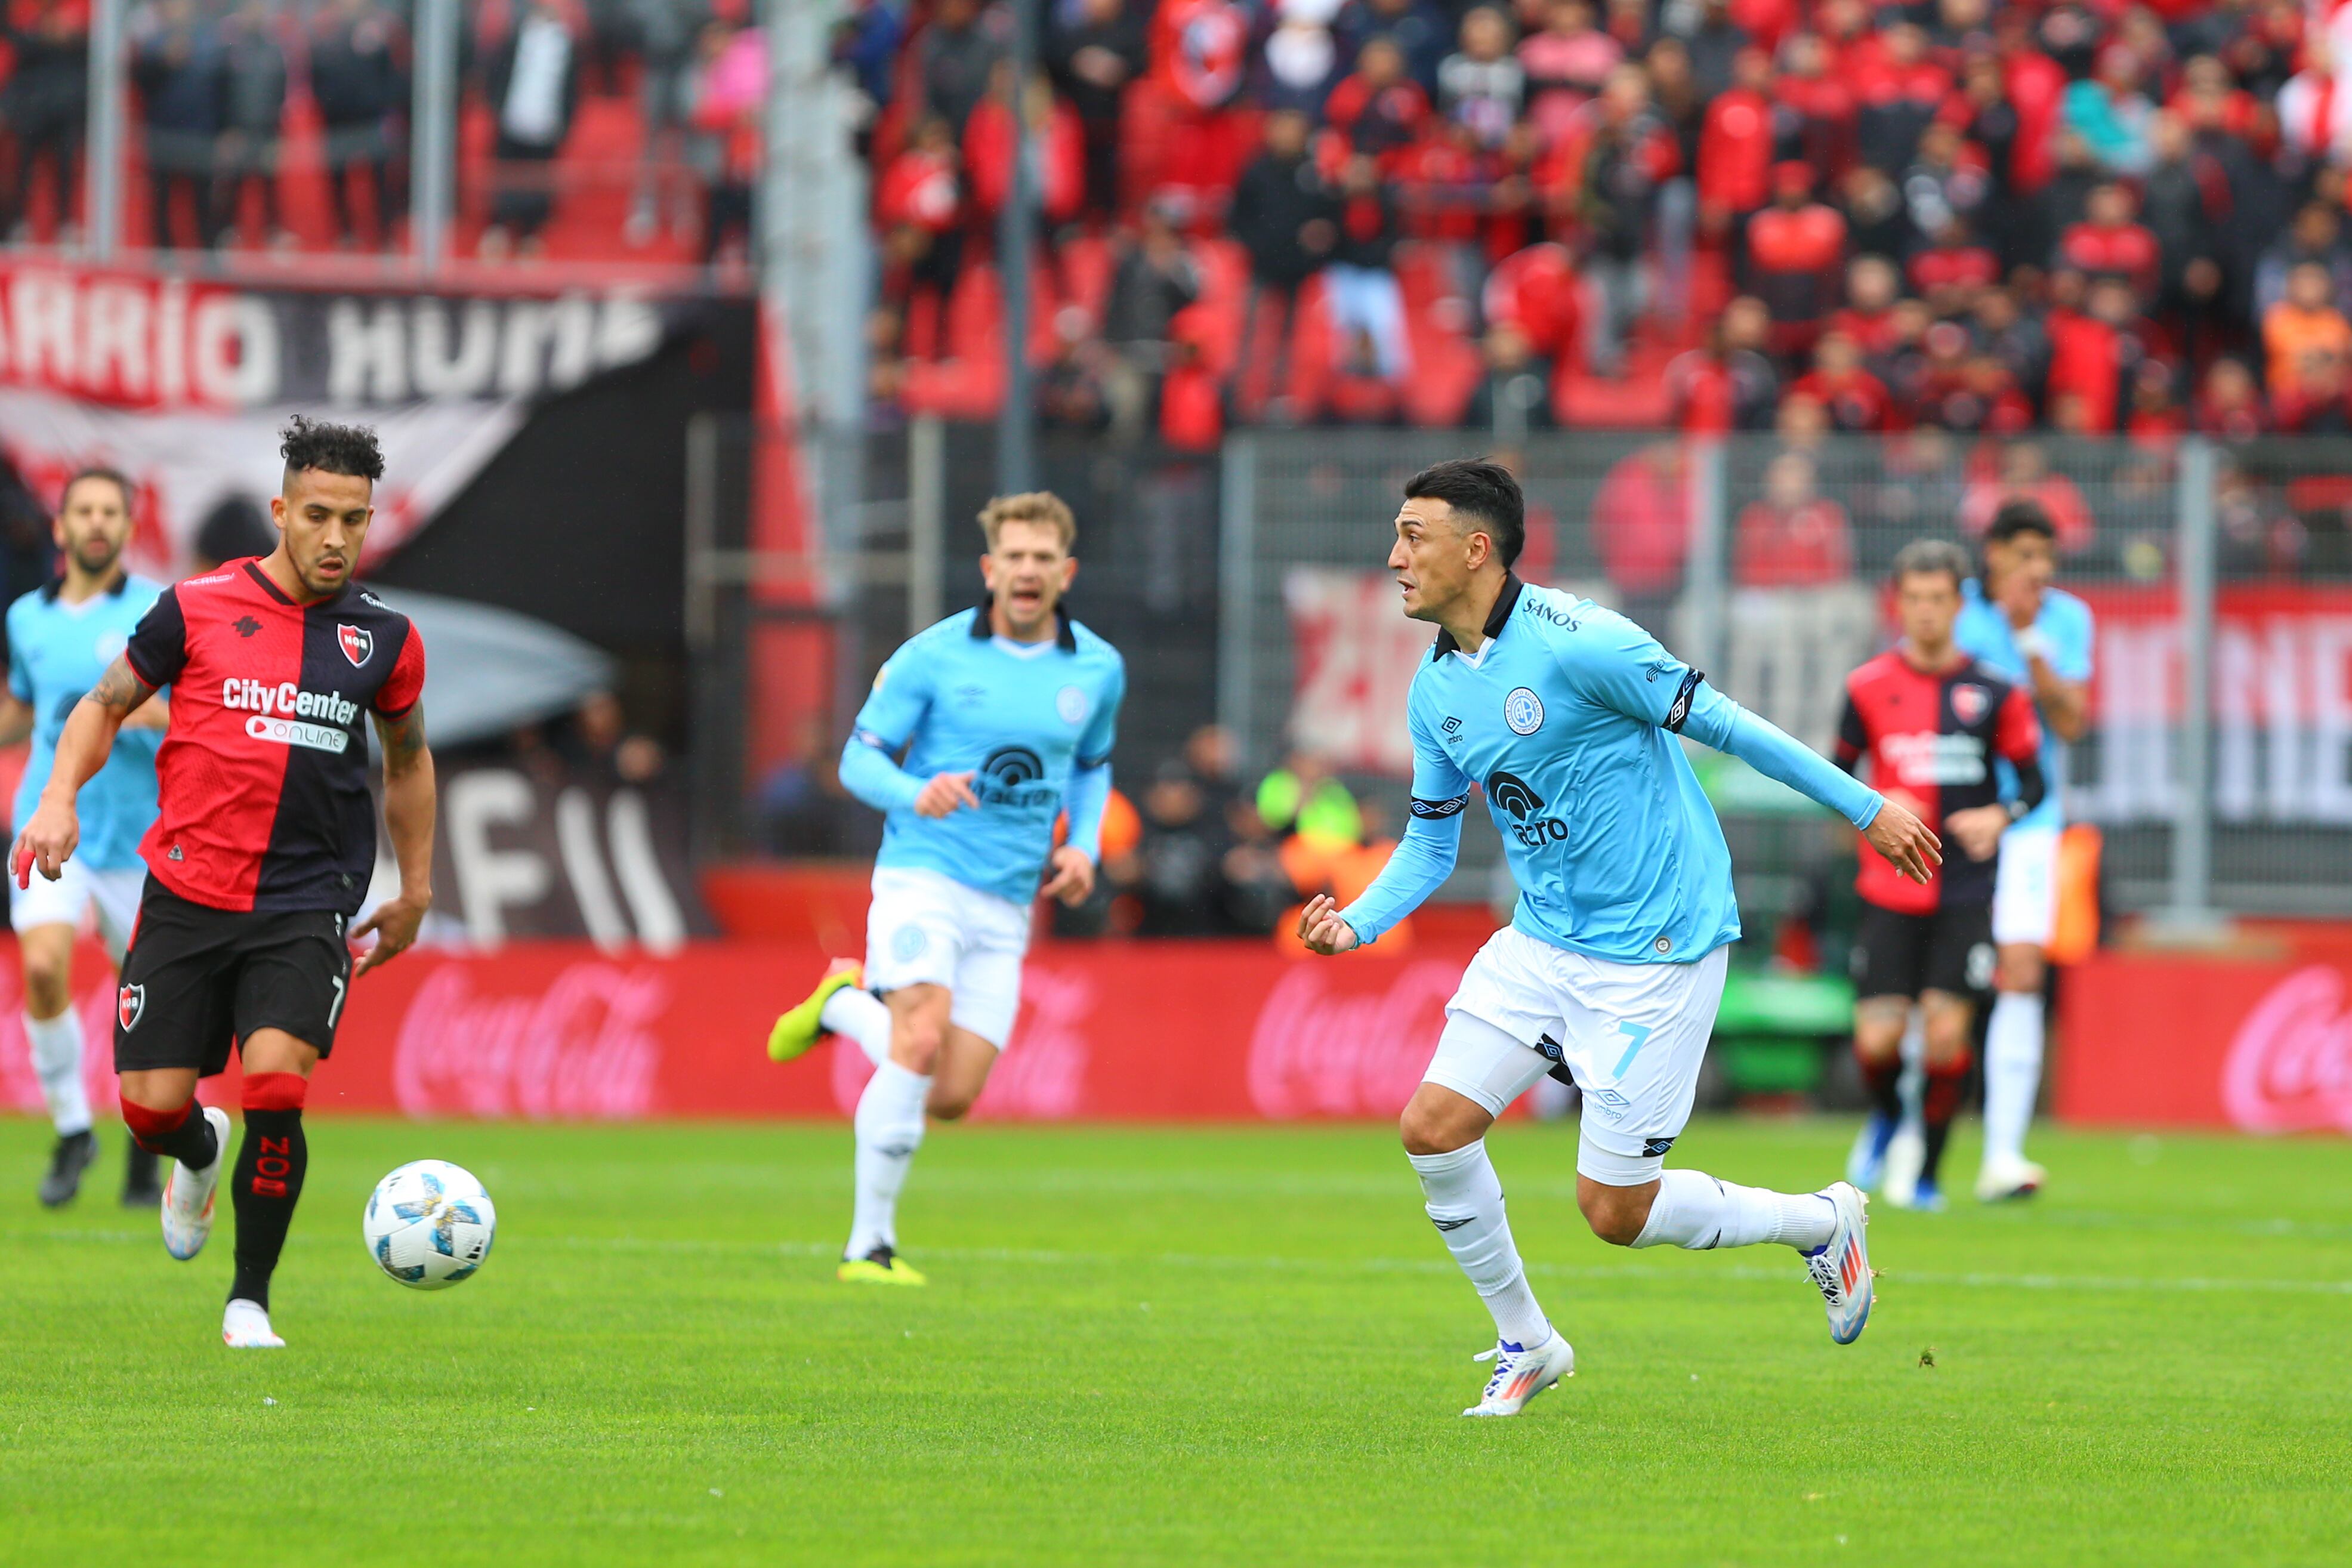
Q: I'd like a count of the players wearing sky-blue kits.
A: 4